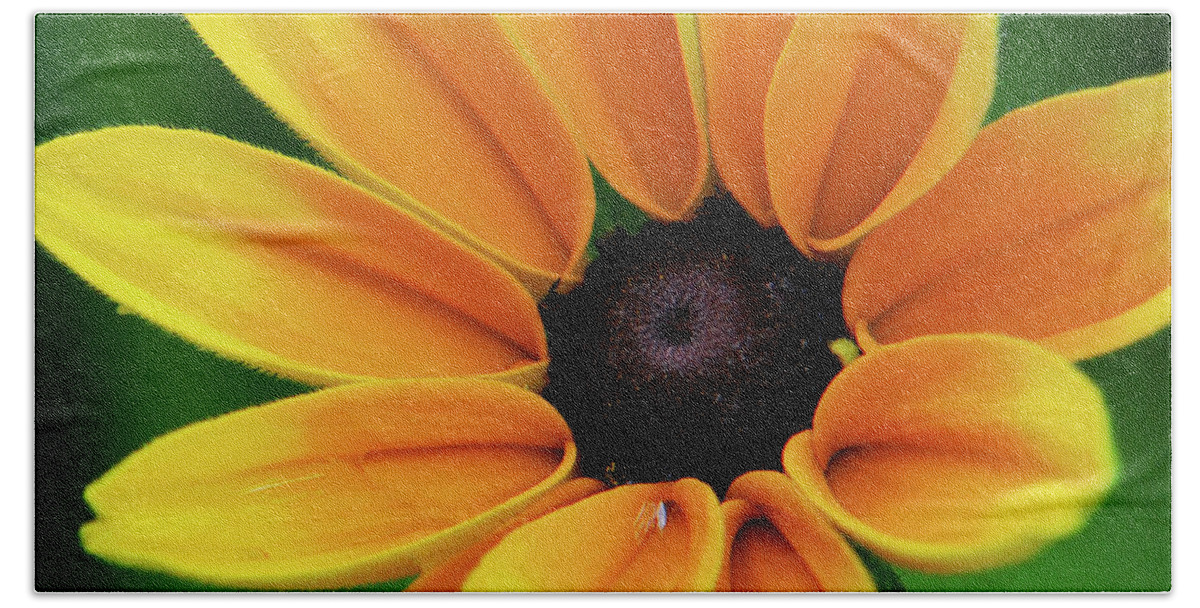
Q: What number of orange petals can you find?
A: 11